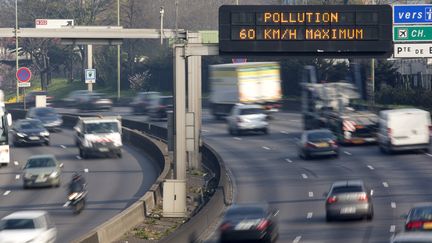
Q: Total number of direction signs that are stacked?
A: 3